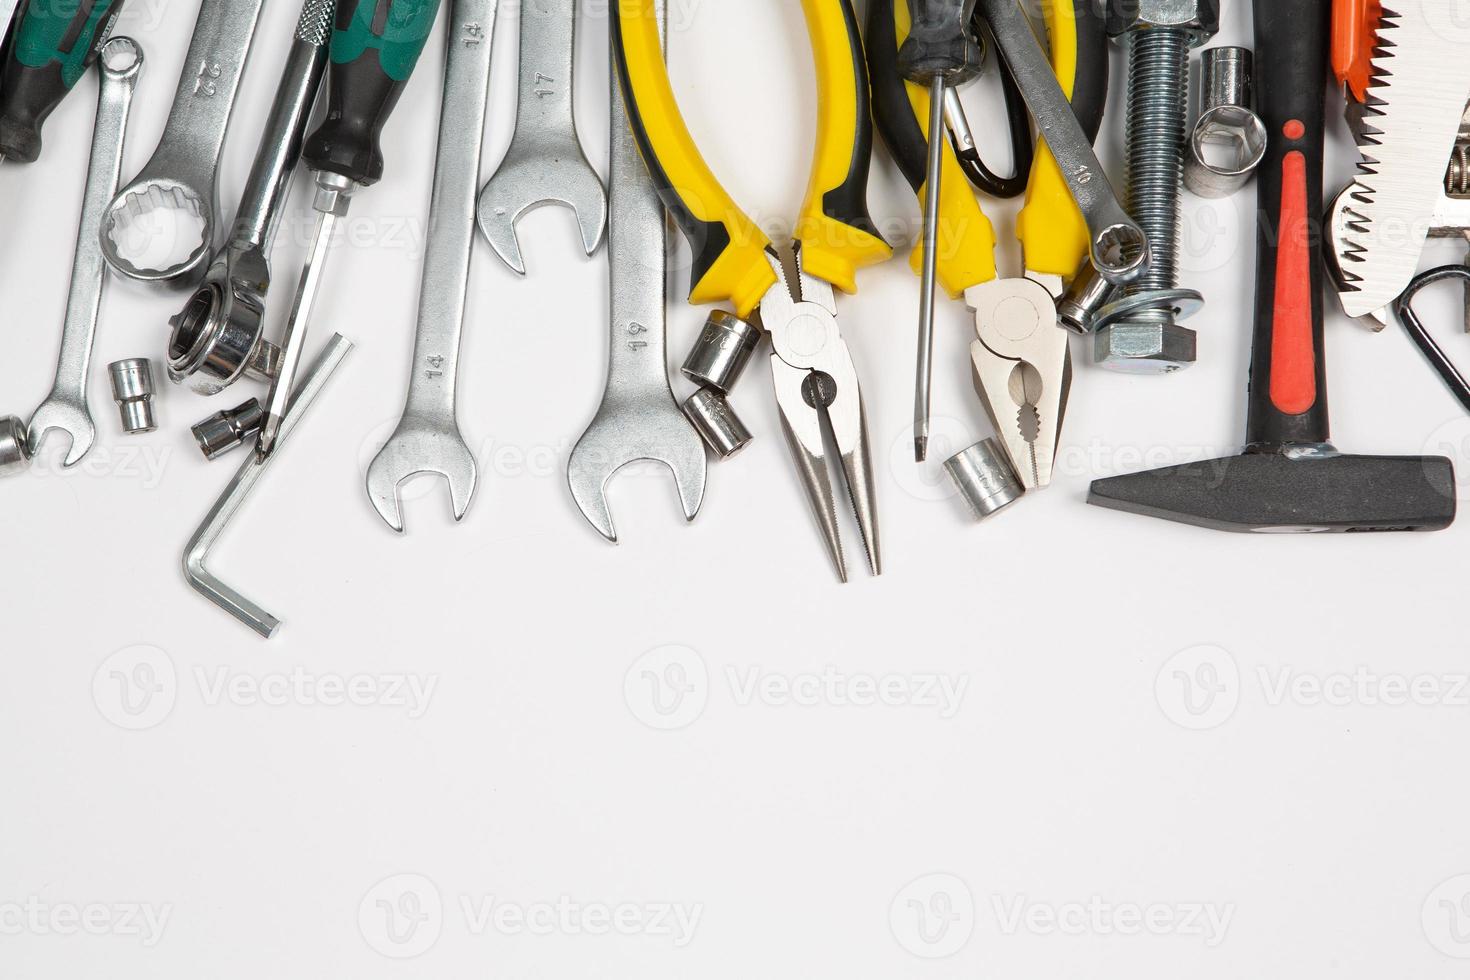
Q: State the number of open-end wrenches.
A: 4